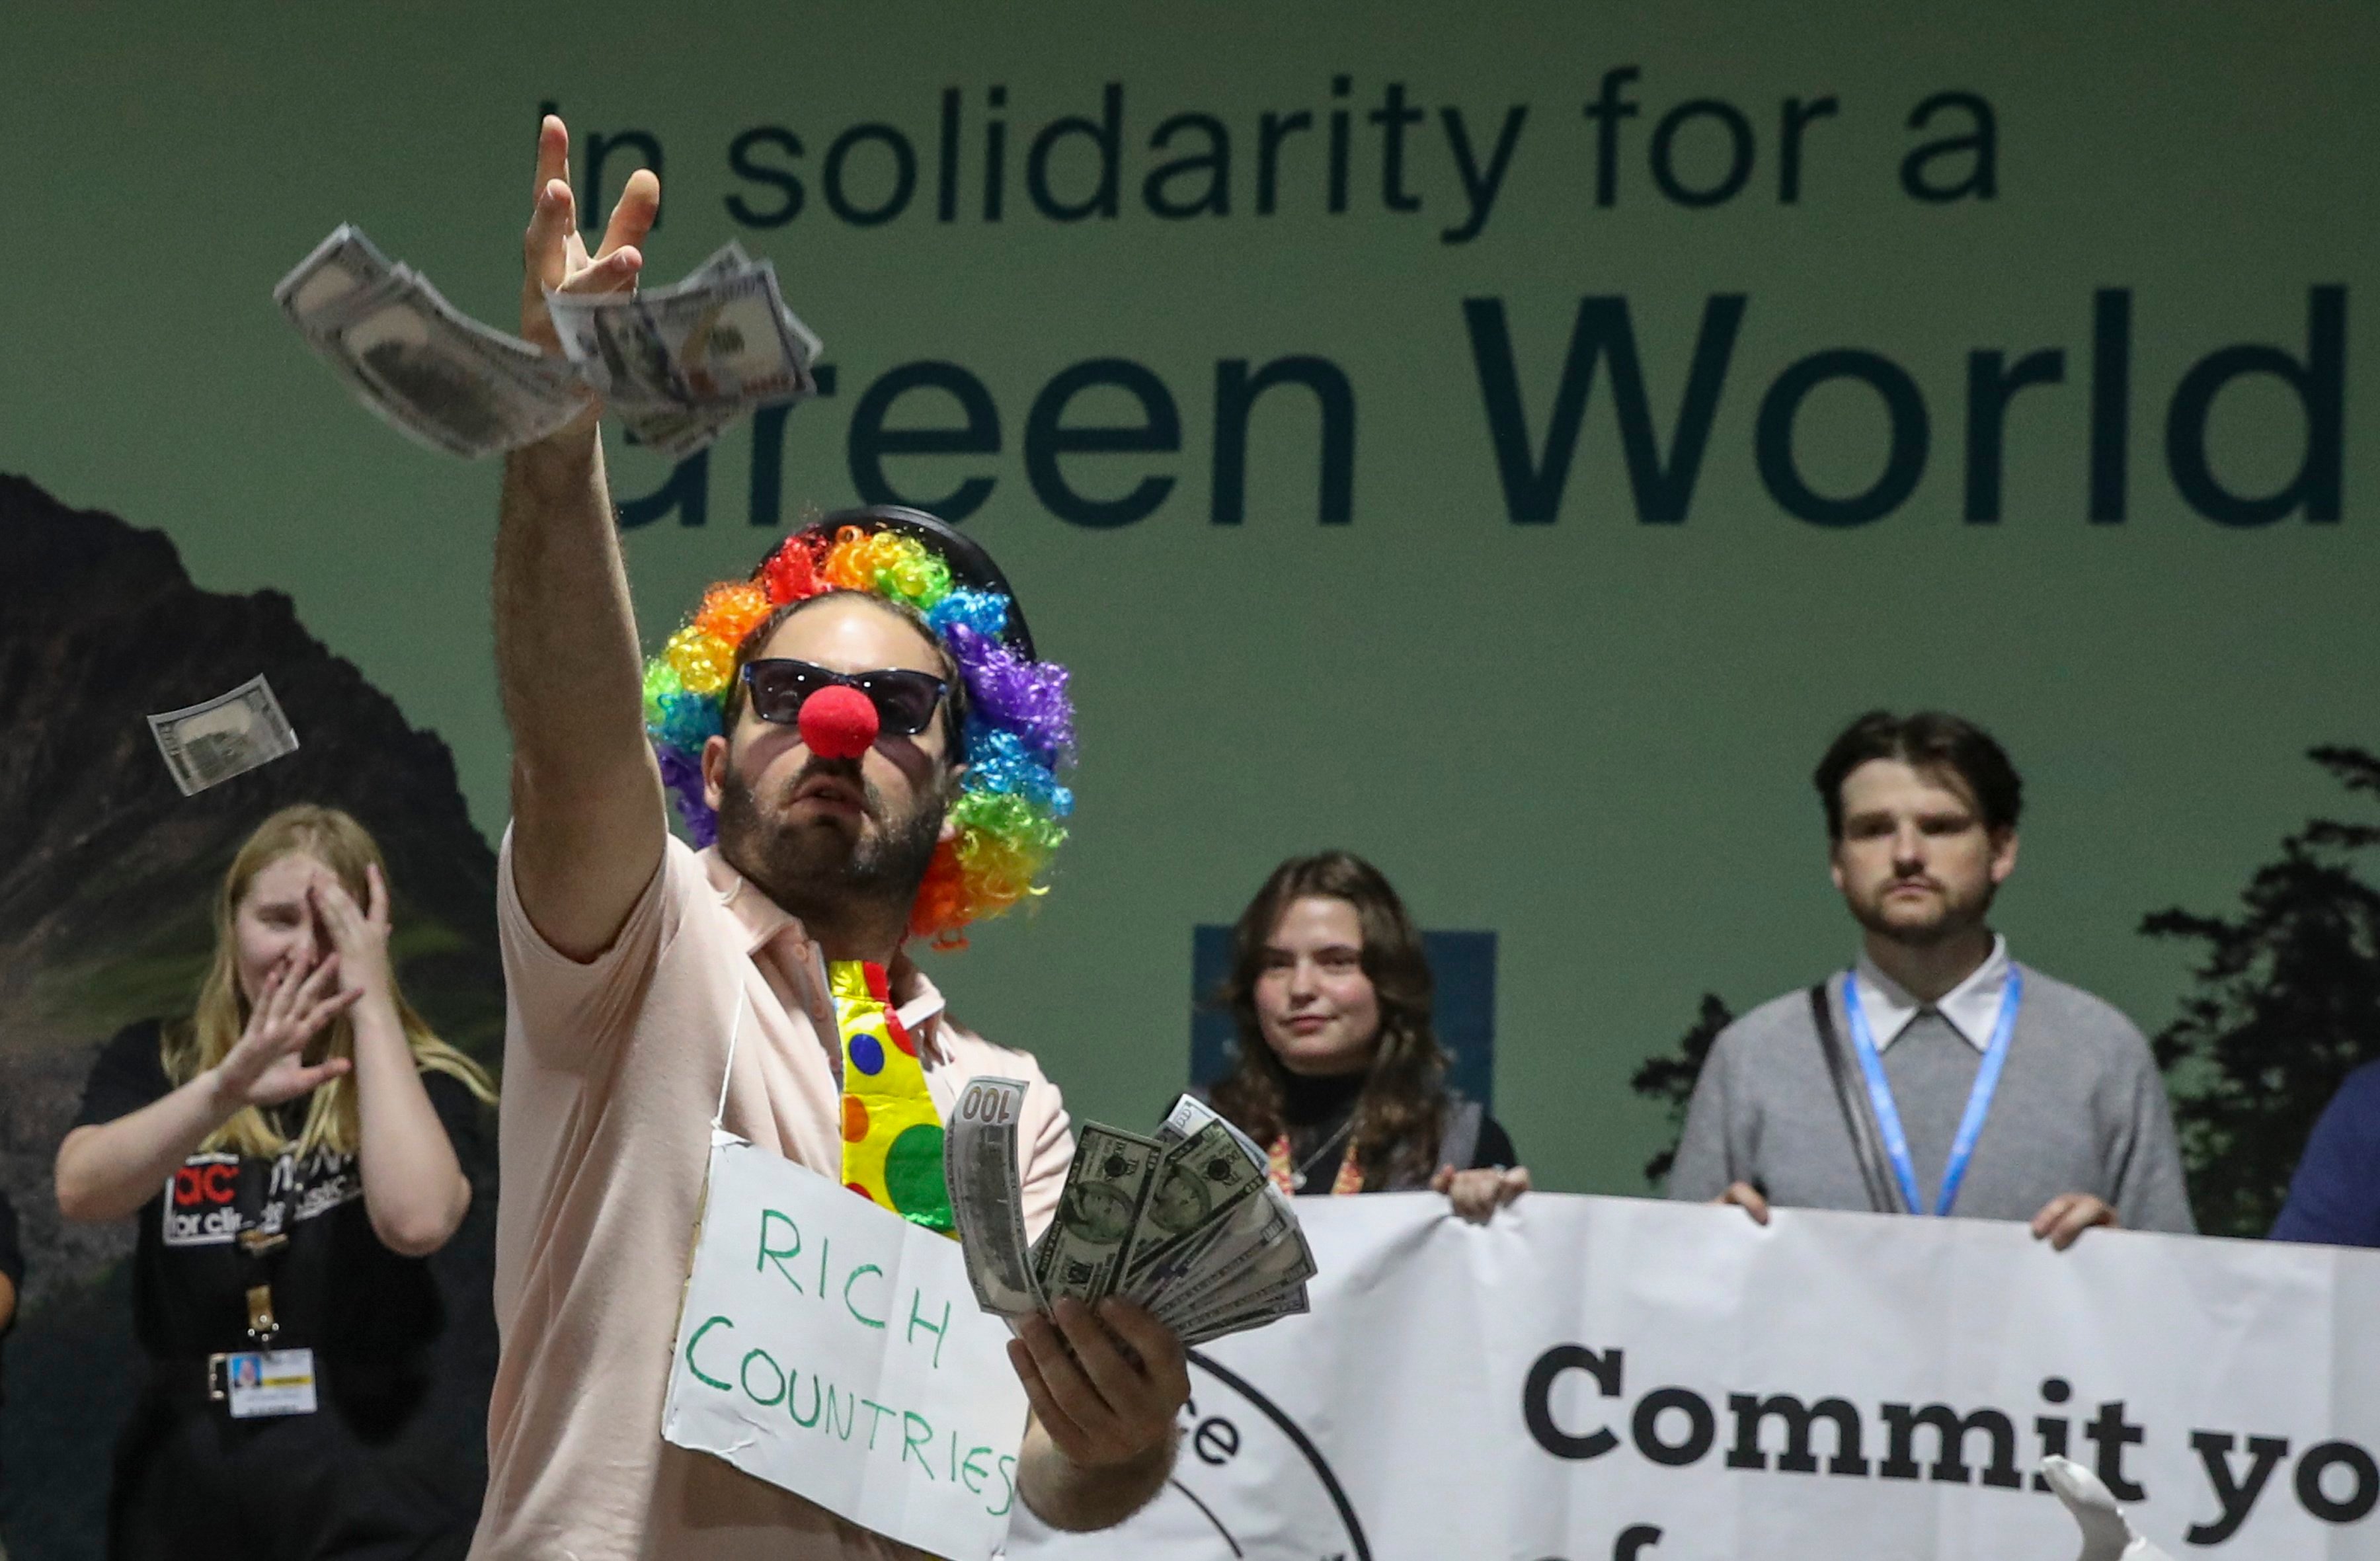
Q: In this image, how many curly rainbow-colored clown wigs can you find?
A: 1